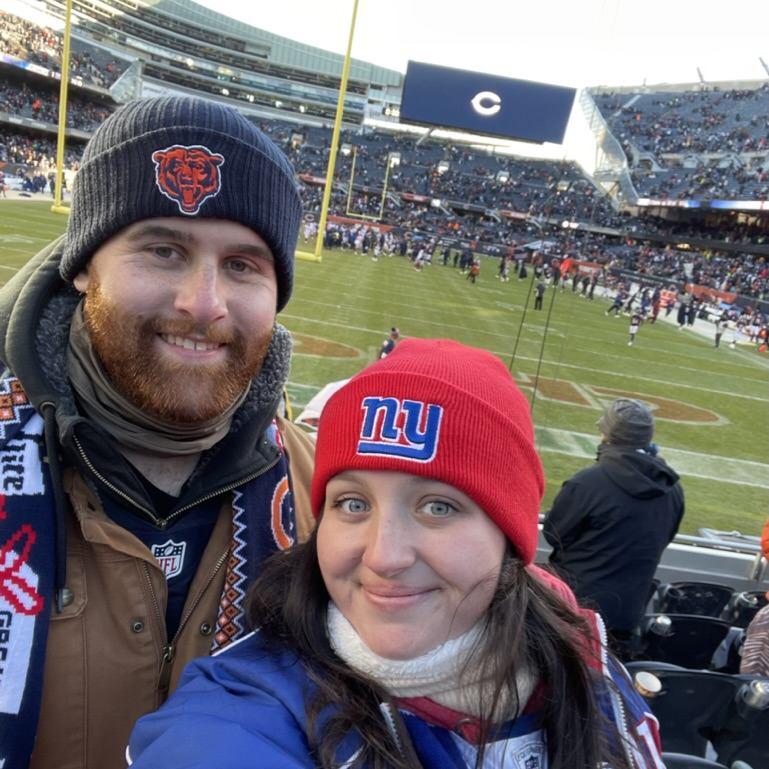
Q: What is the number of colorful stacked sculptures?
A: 0